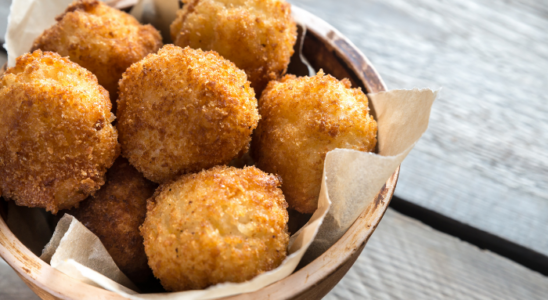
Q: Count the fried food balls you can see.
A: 7